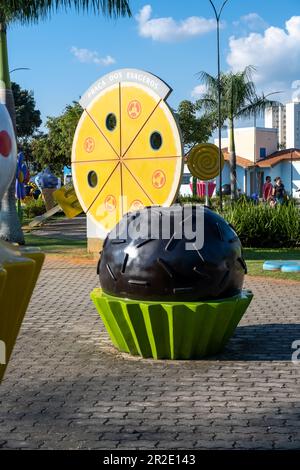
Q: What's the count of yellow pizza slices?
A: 8